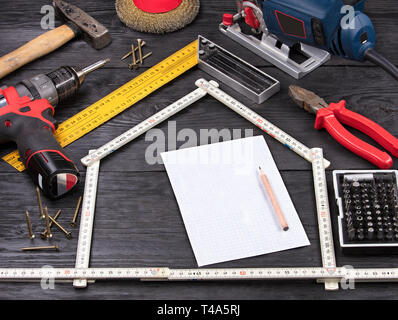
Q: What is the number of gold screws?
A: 11